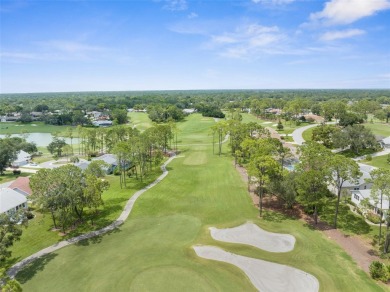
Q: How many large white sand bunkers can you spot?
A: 2